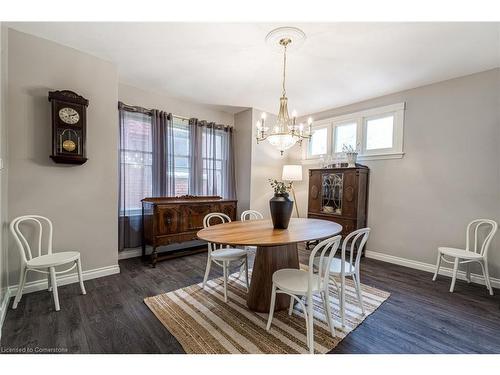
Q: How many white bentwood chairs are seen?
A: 6